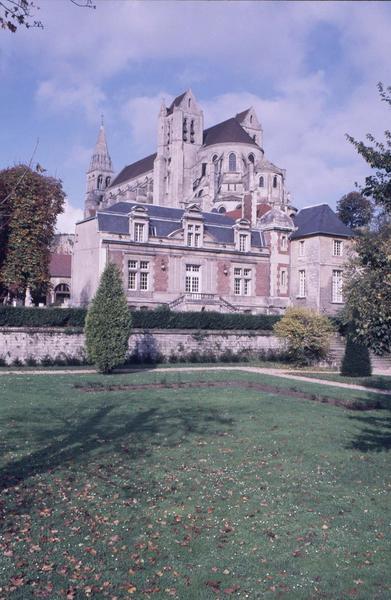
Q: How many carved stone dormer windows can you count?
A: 3